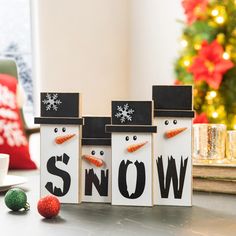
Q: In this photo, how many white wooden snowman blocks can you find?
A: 4